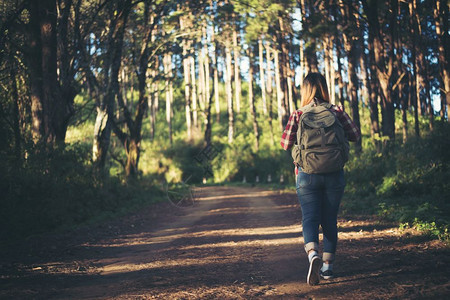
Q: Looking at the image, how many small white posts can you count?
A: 5